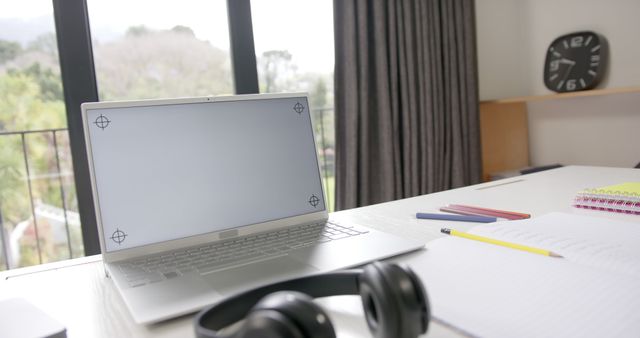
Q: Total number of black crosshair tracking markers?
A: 4